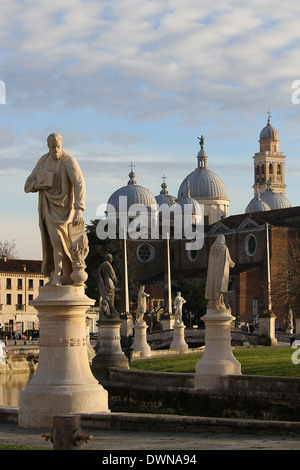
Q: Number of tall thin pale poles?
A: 3